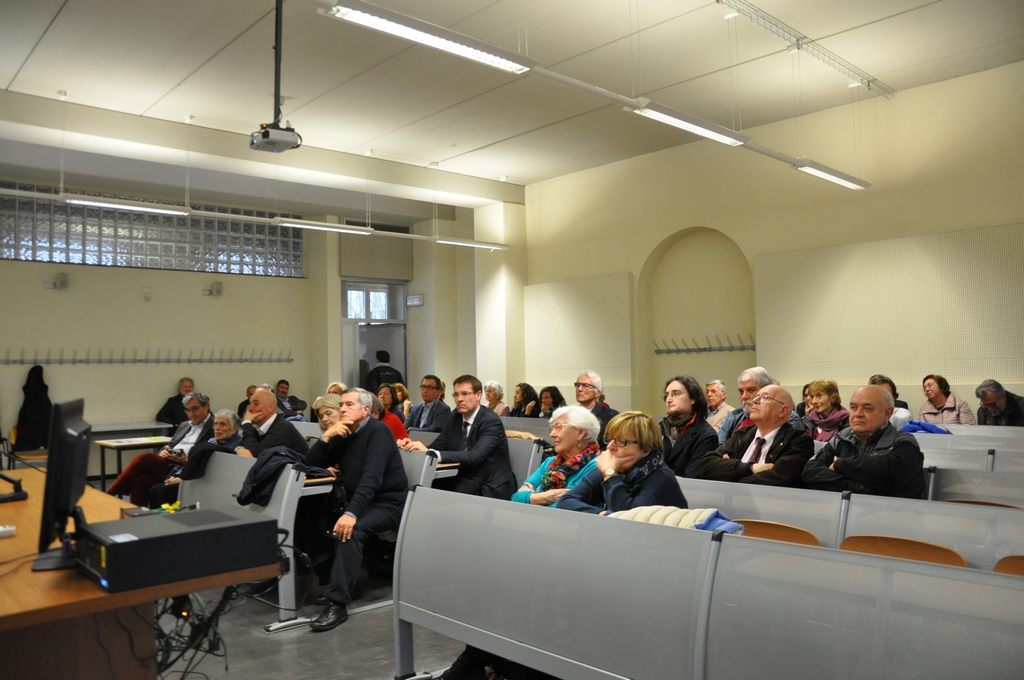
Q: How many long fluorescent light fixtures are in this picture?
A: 6